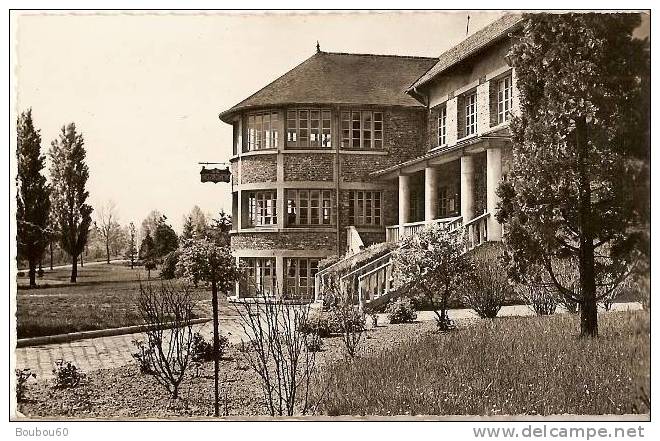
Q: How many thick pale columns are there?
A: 4